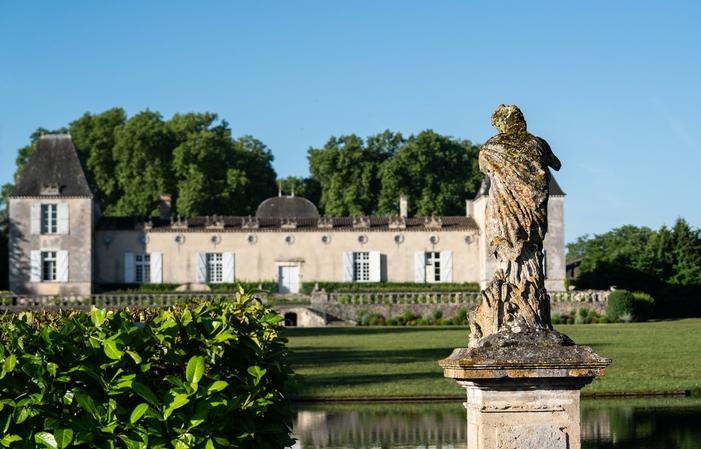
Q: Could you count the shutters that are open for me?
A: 12